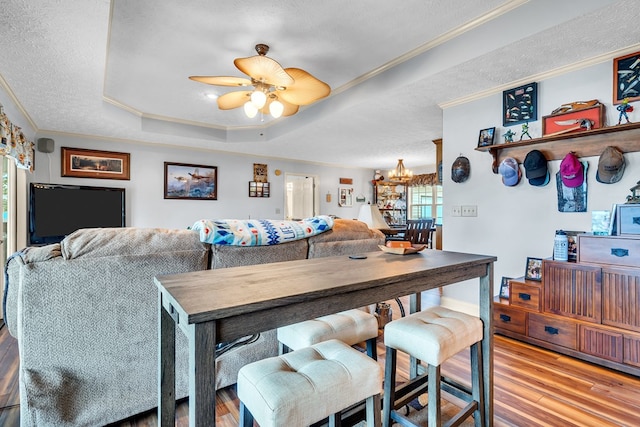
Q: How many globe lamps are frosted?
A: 3